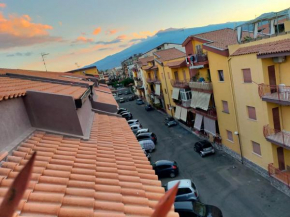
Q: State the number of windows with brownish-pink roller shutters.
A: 5